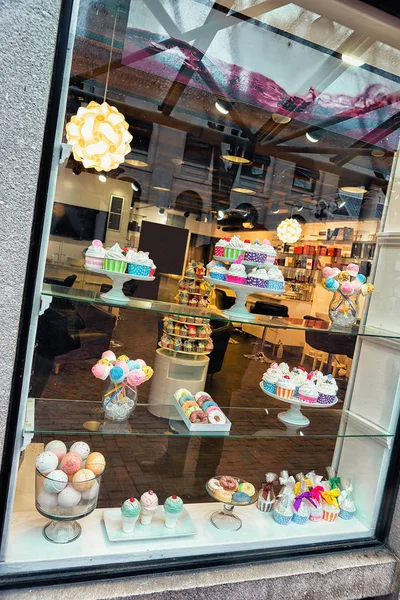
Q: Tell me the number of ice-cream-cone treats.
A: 3